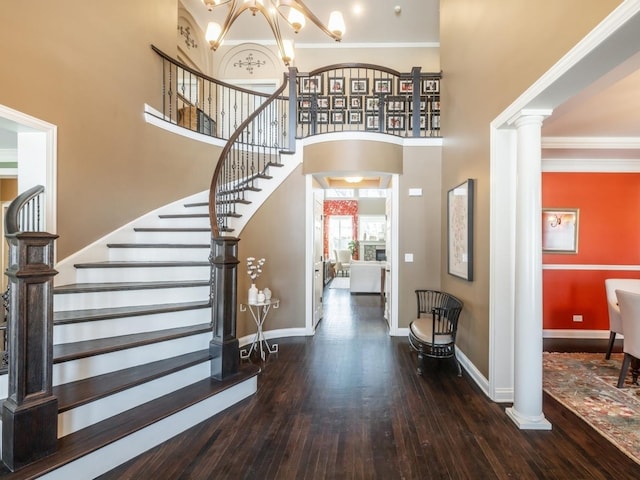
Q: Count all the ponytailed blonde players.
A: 0